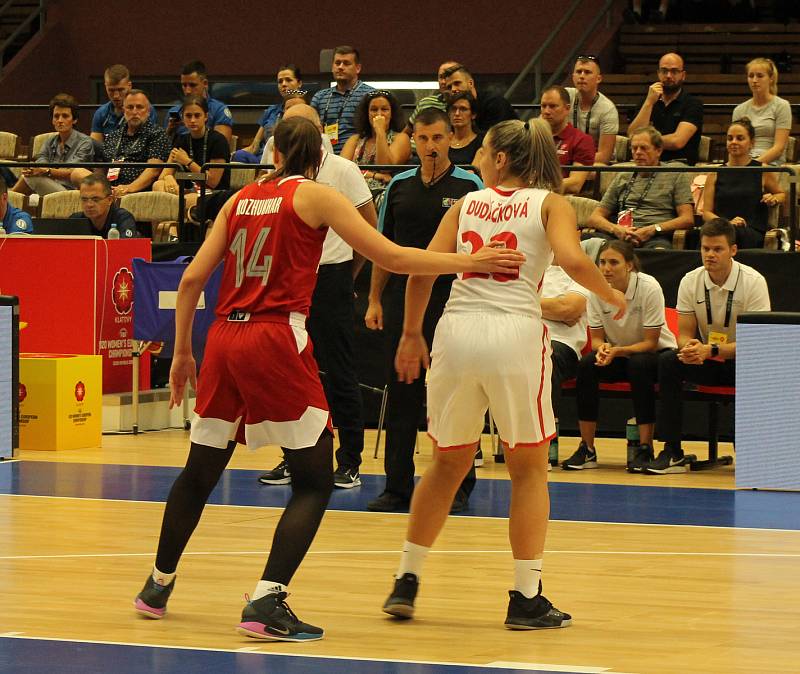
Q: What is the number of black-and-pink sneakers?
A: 2